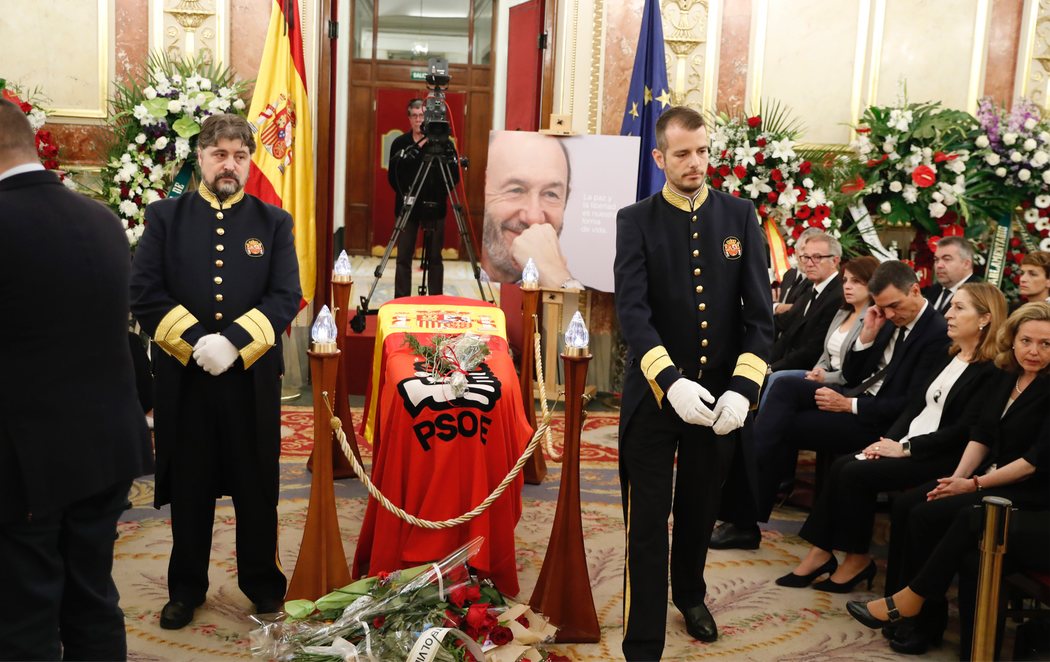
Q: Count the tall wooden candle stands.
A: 4